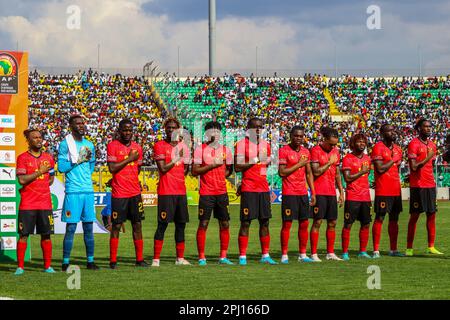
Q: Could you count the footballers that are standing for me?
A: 11